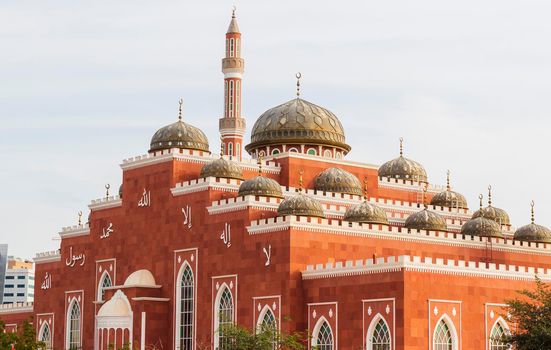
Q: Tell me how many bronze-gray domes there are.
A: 13